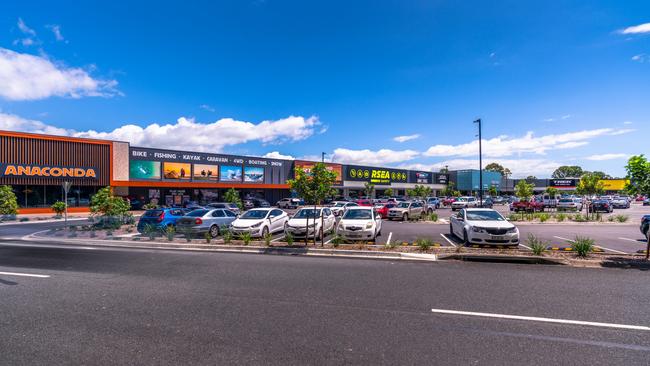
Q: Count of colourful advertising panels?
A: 5